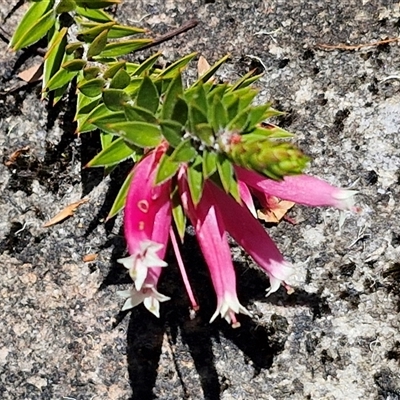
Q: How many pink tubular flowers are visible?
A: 5